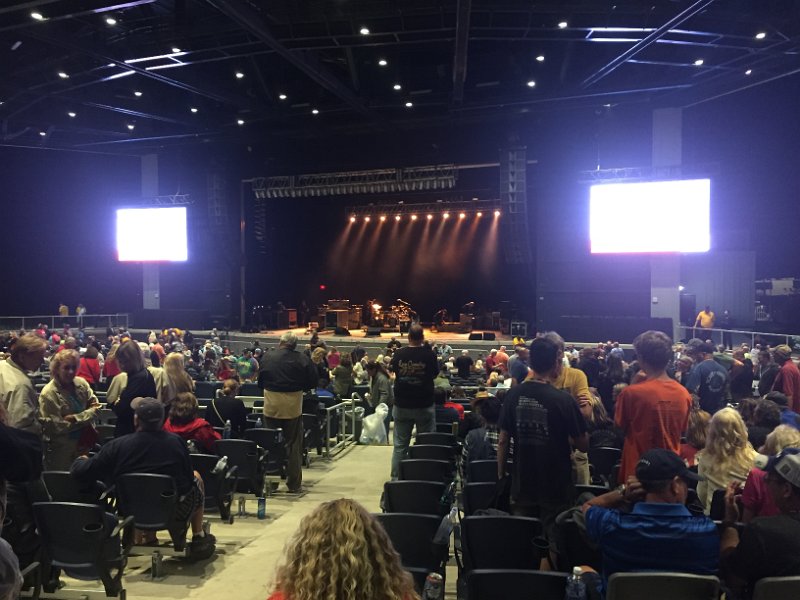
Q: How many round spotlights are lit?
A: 10